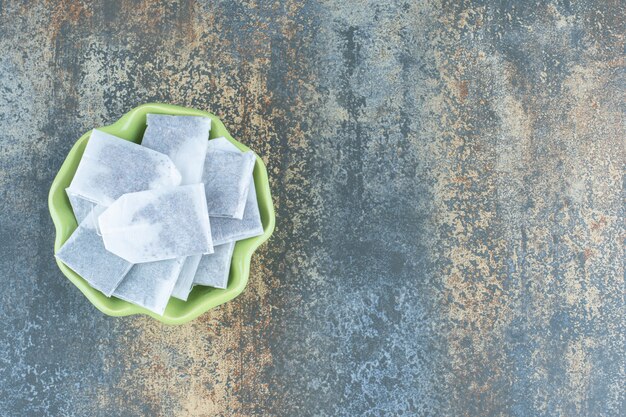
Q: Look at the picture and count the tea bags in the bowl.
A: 10